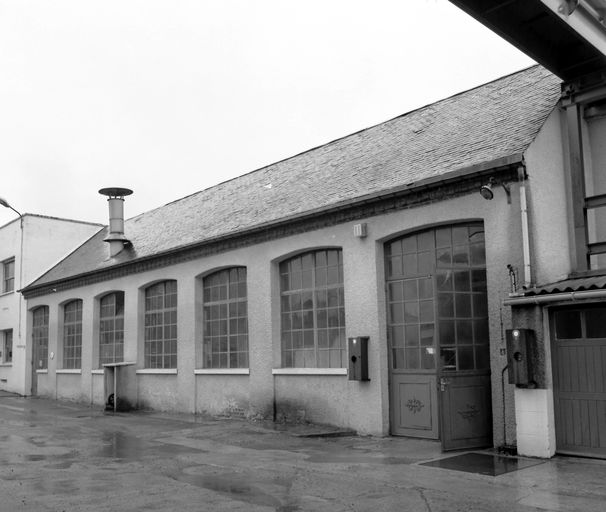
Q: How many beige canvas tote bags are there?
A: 0